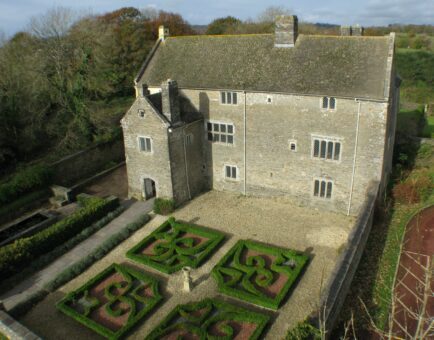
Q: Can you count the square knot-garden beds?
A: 4